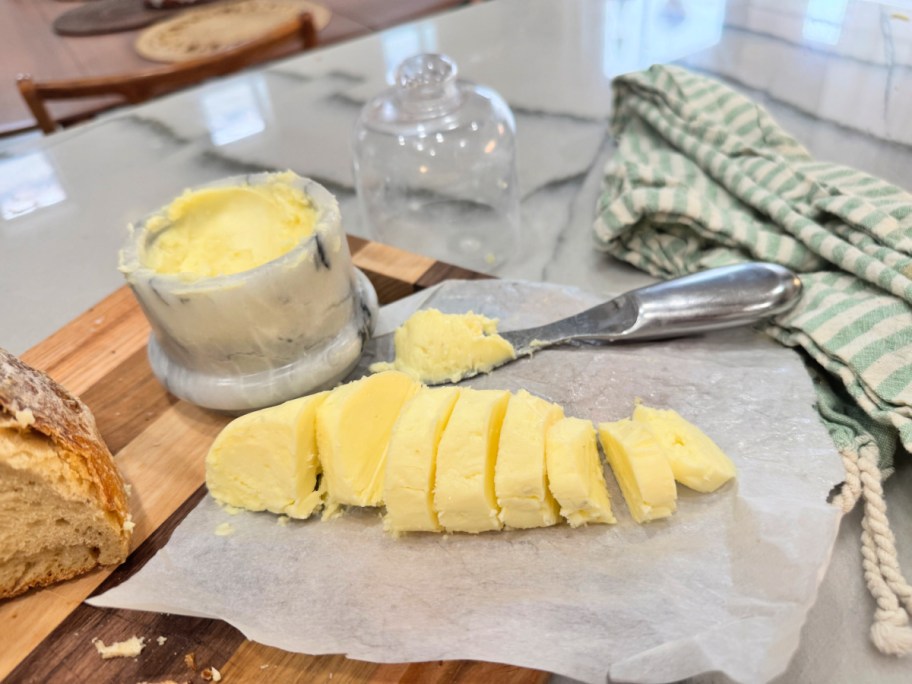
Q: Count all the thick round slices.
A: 8